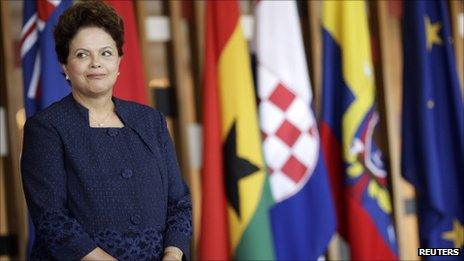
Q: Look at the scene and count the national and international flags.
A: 6